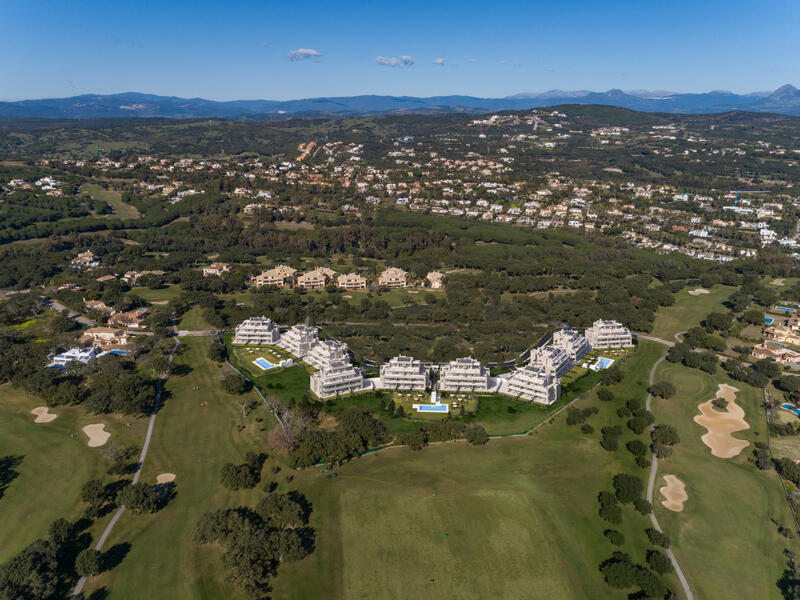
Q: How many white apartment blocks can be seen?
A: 10